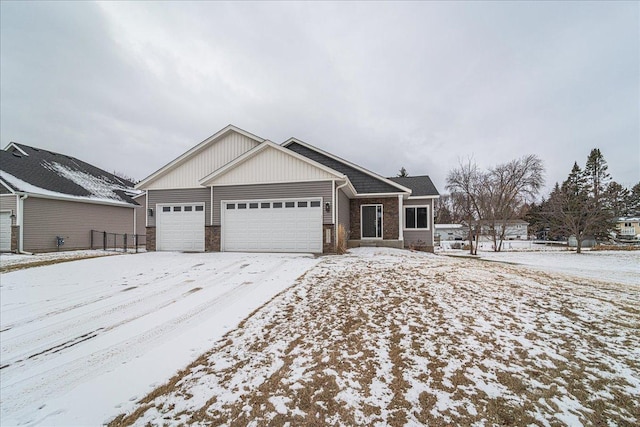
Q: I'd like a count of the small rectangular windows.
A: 12